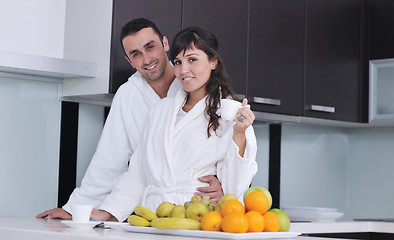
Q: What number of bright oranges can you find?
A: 6